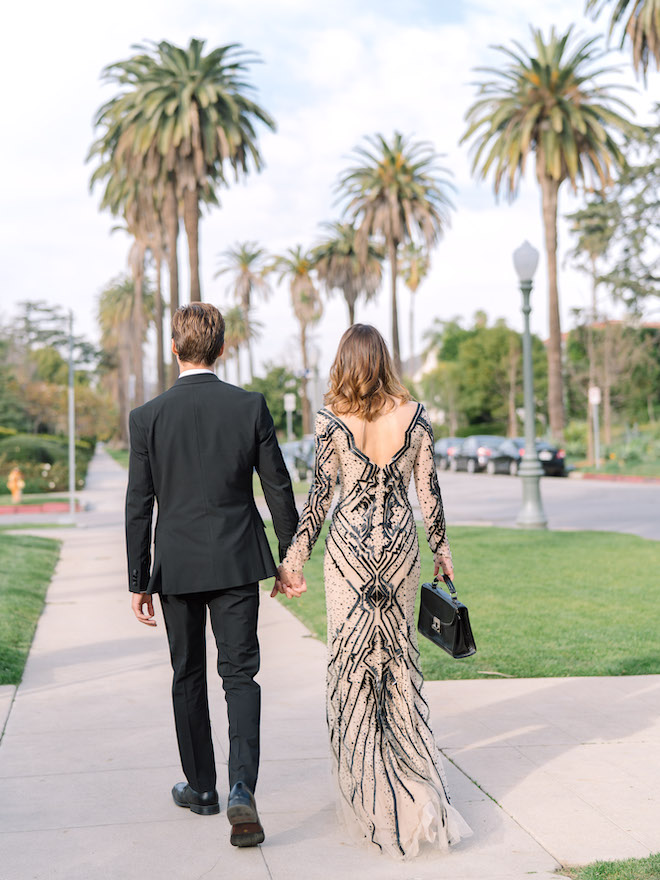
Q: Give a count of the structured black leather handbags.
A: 1